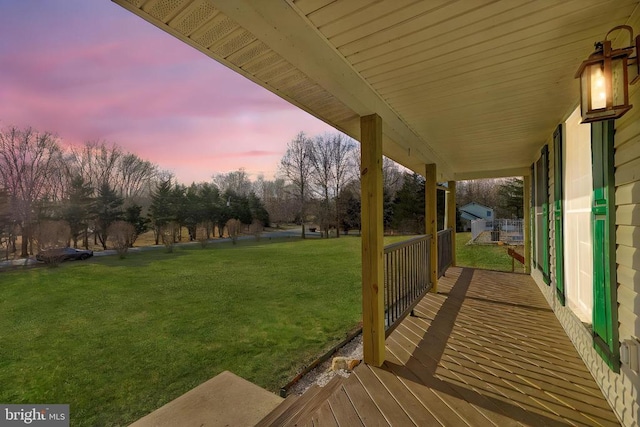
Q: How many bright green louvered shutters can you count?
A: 4